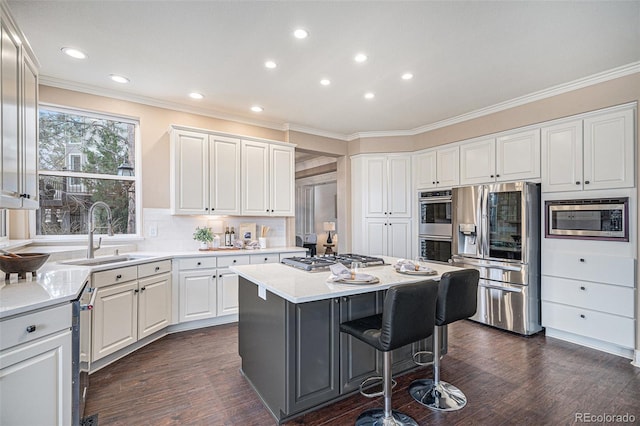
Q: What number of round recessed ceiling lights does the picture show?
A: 10